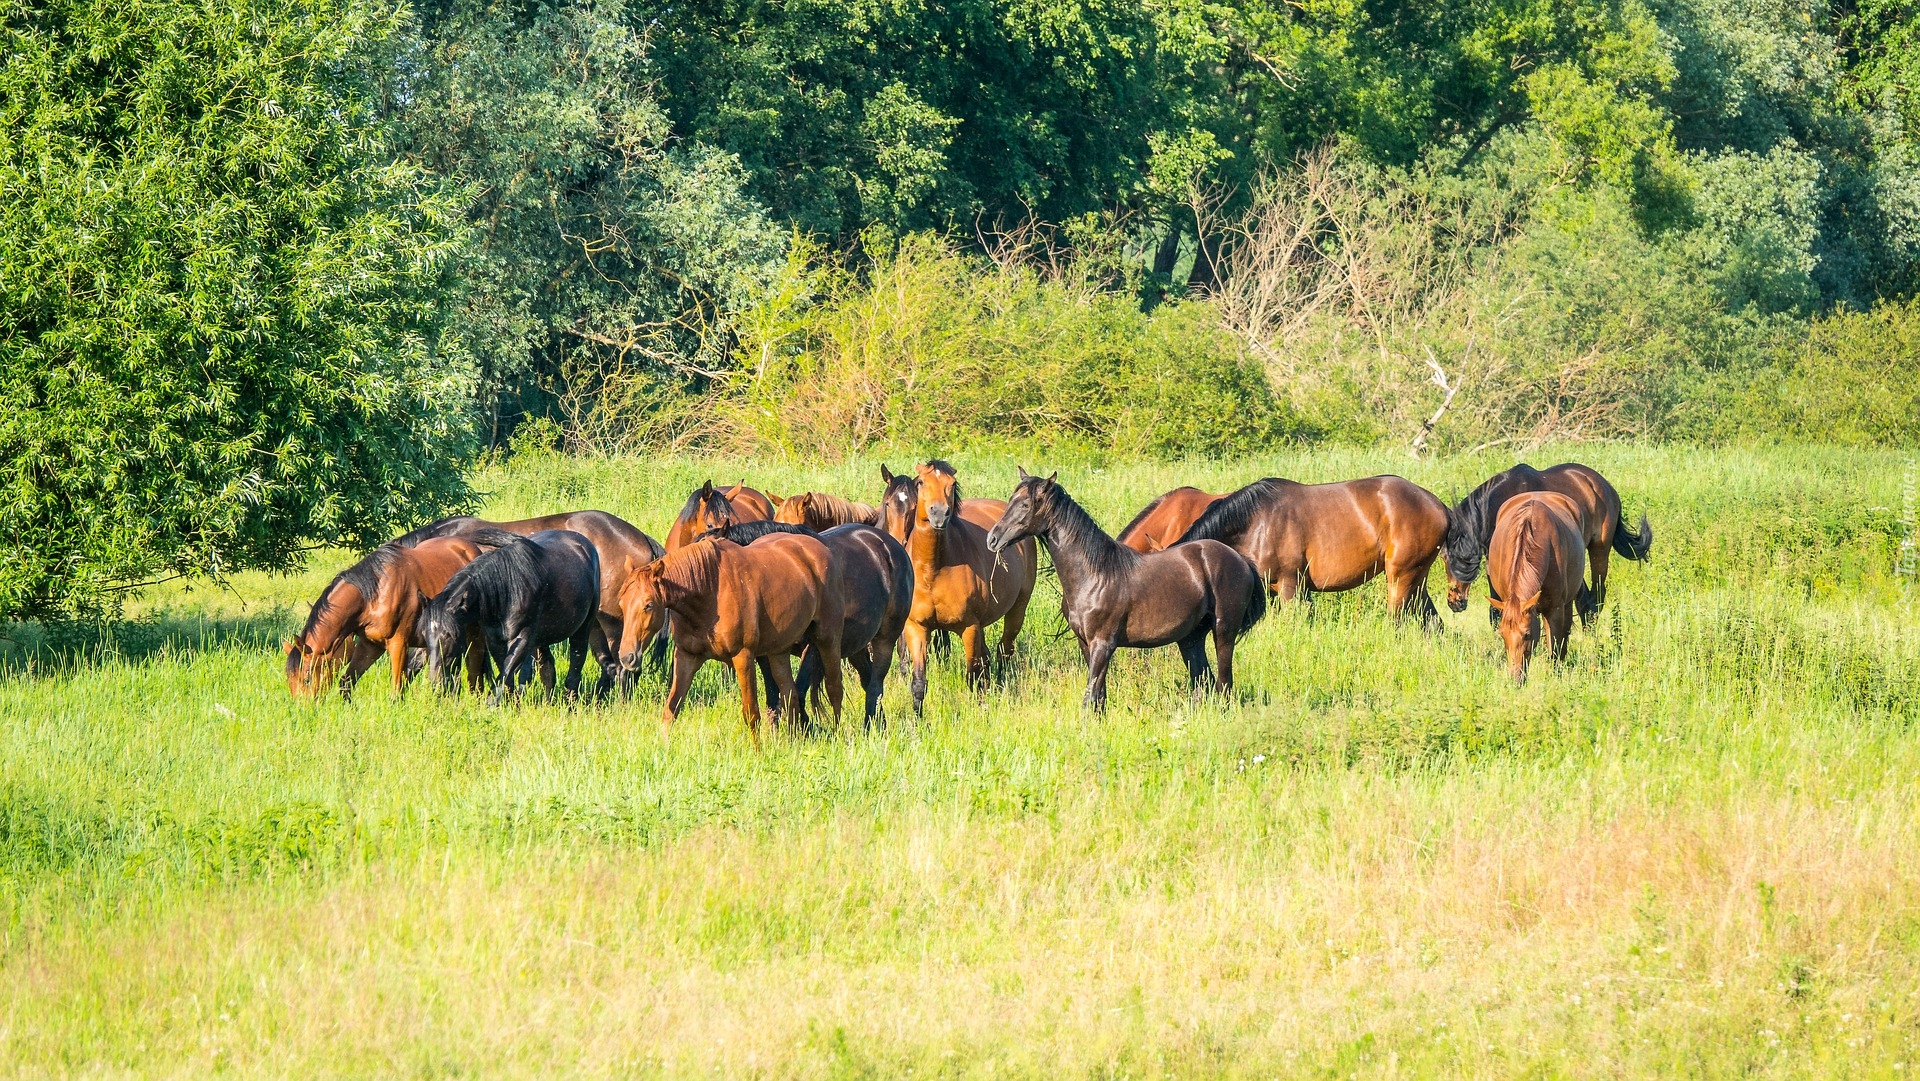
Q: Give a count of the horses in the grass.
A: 14